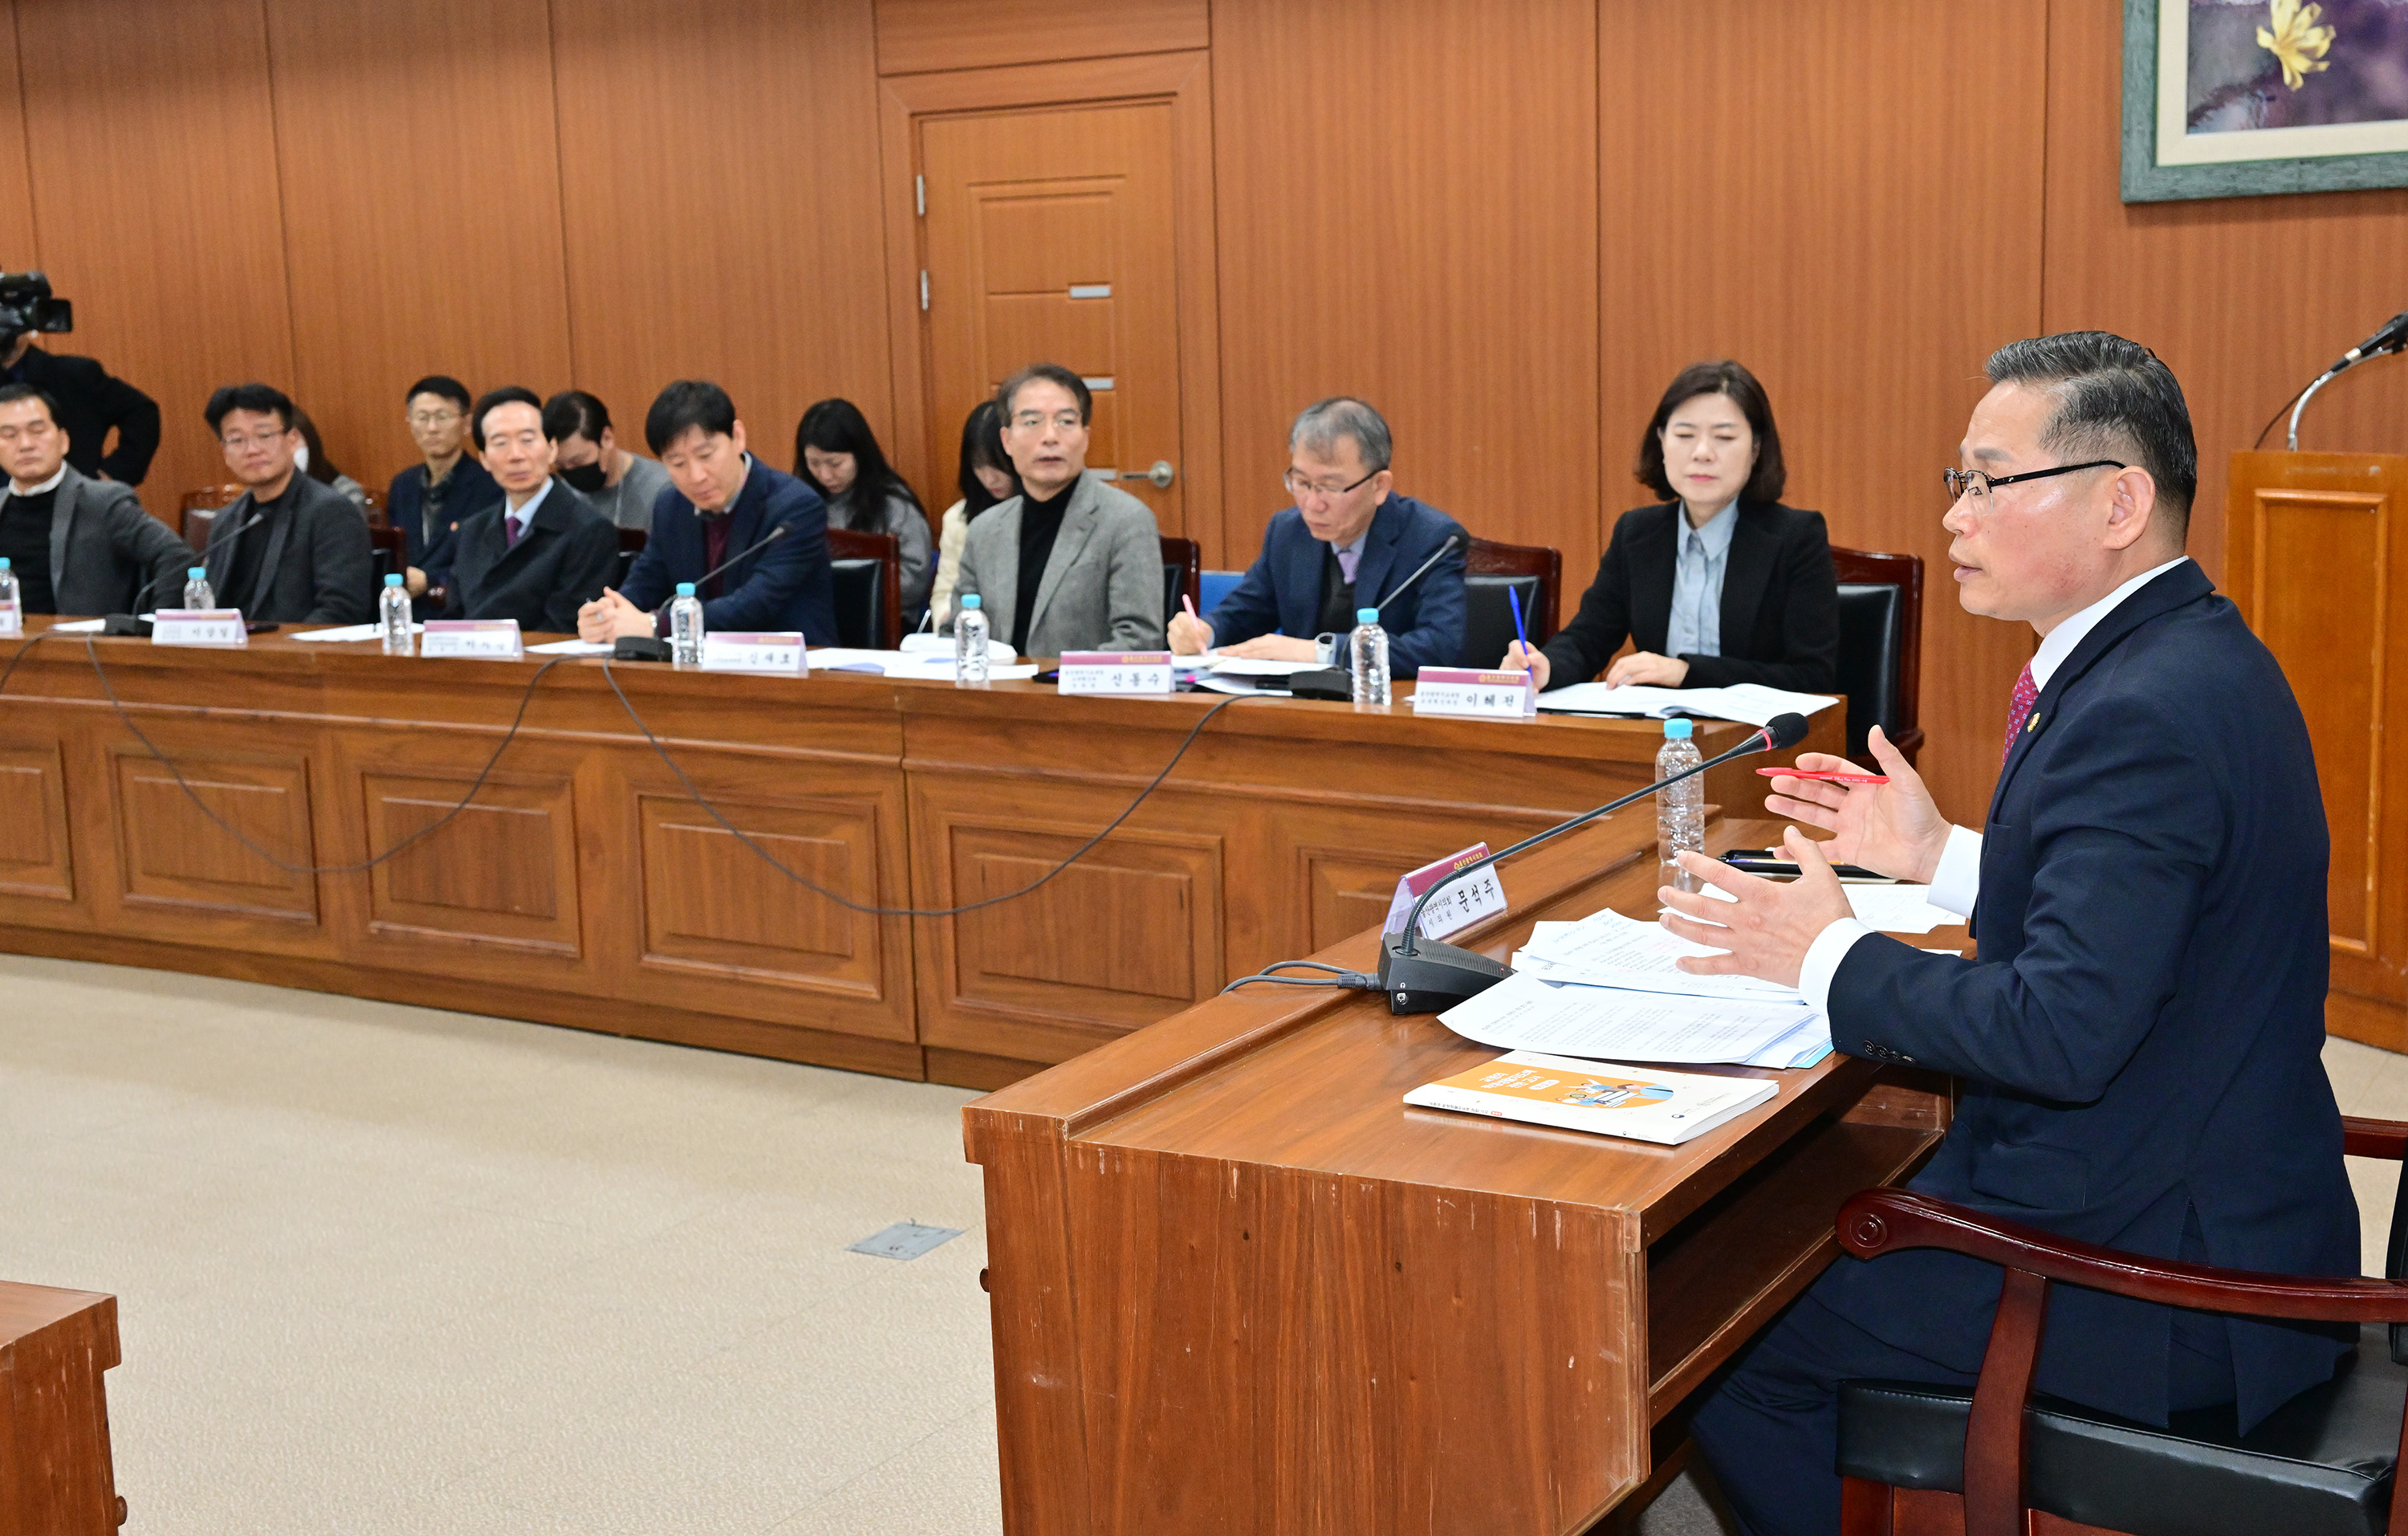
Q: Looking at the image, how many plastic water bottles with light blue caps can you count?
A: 7